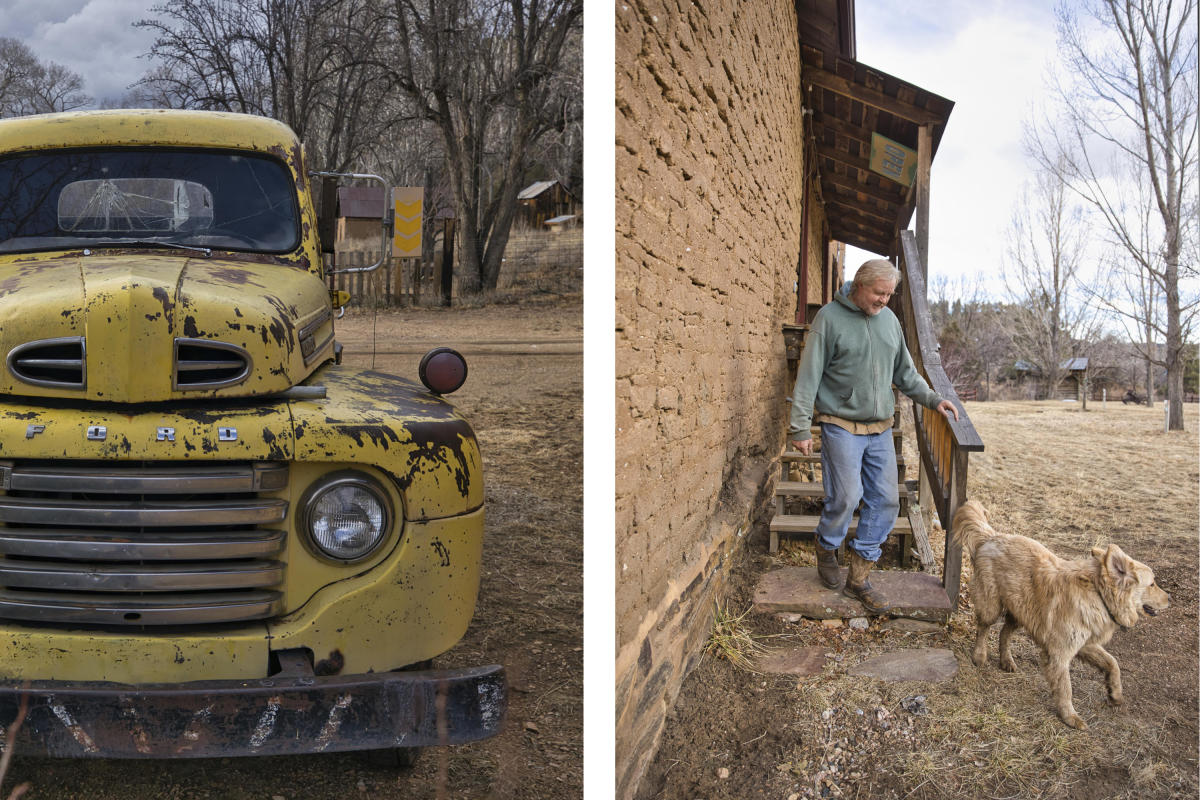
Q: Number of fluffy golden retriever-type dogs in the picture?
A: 1